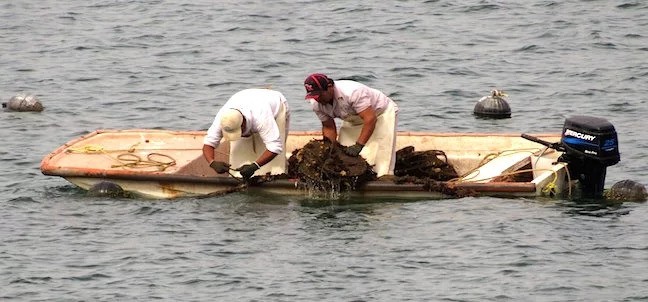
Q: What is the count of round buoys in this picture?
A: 4